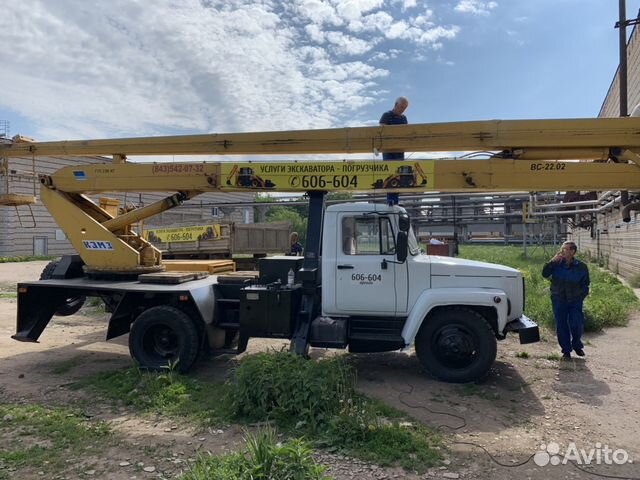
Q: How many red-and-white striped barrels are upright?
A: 0